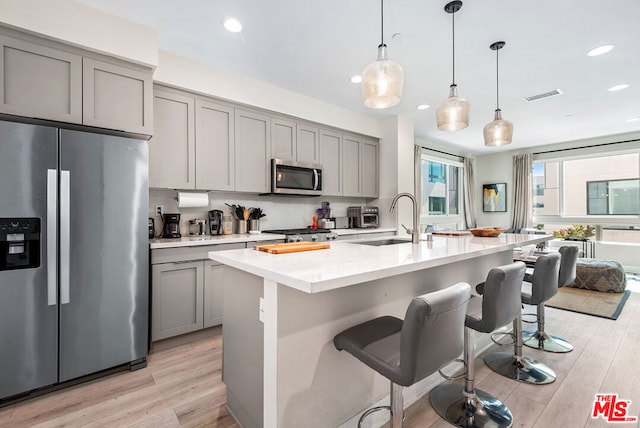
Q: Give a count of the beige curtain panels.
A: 3